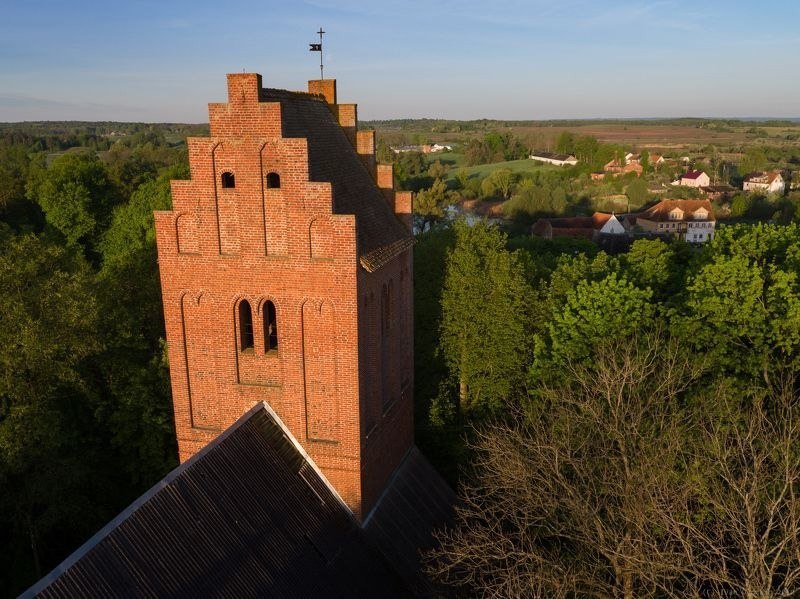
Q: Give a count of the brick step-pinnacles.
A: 14